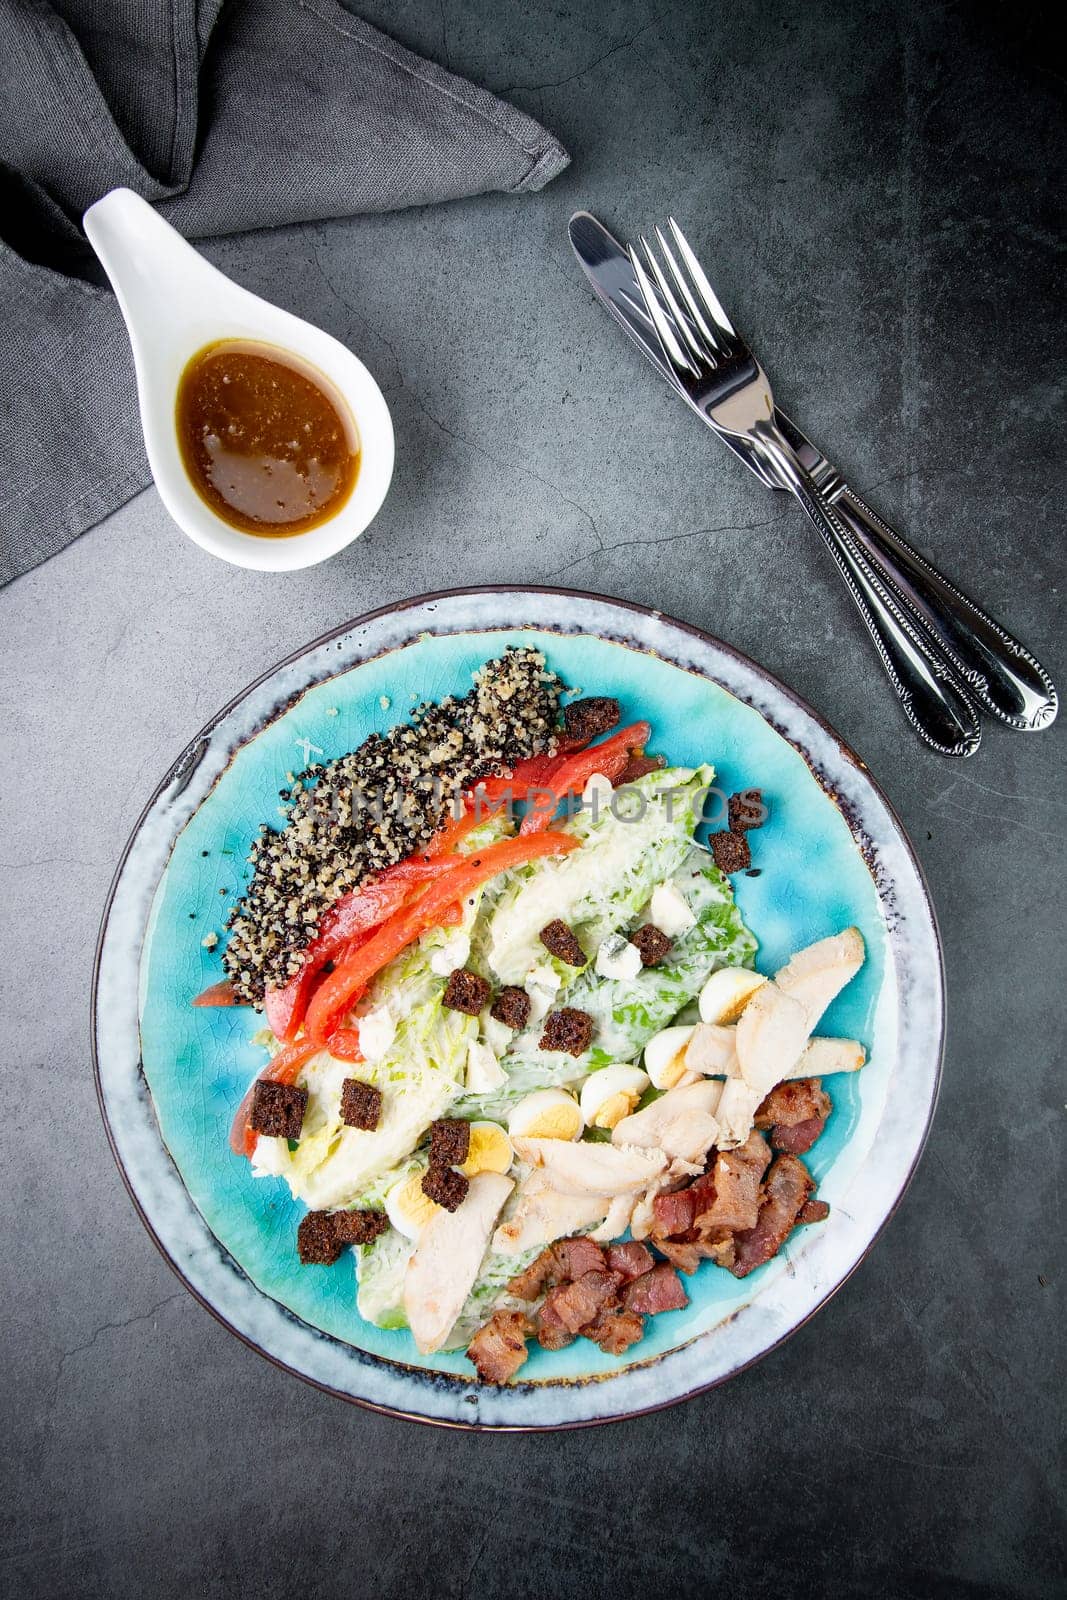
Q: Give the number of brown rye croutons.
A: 14